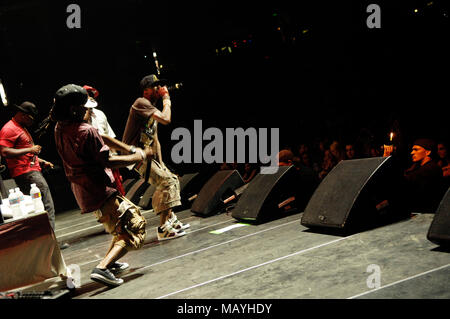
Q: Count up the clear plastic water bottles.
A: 3